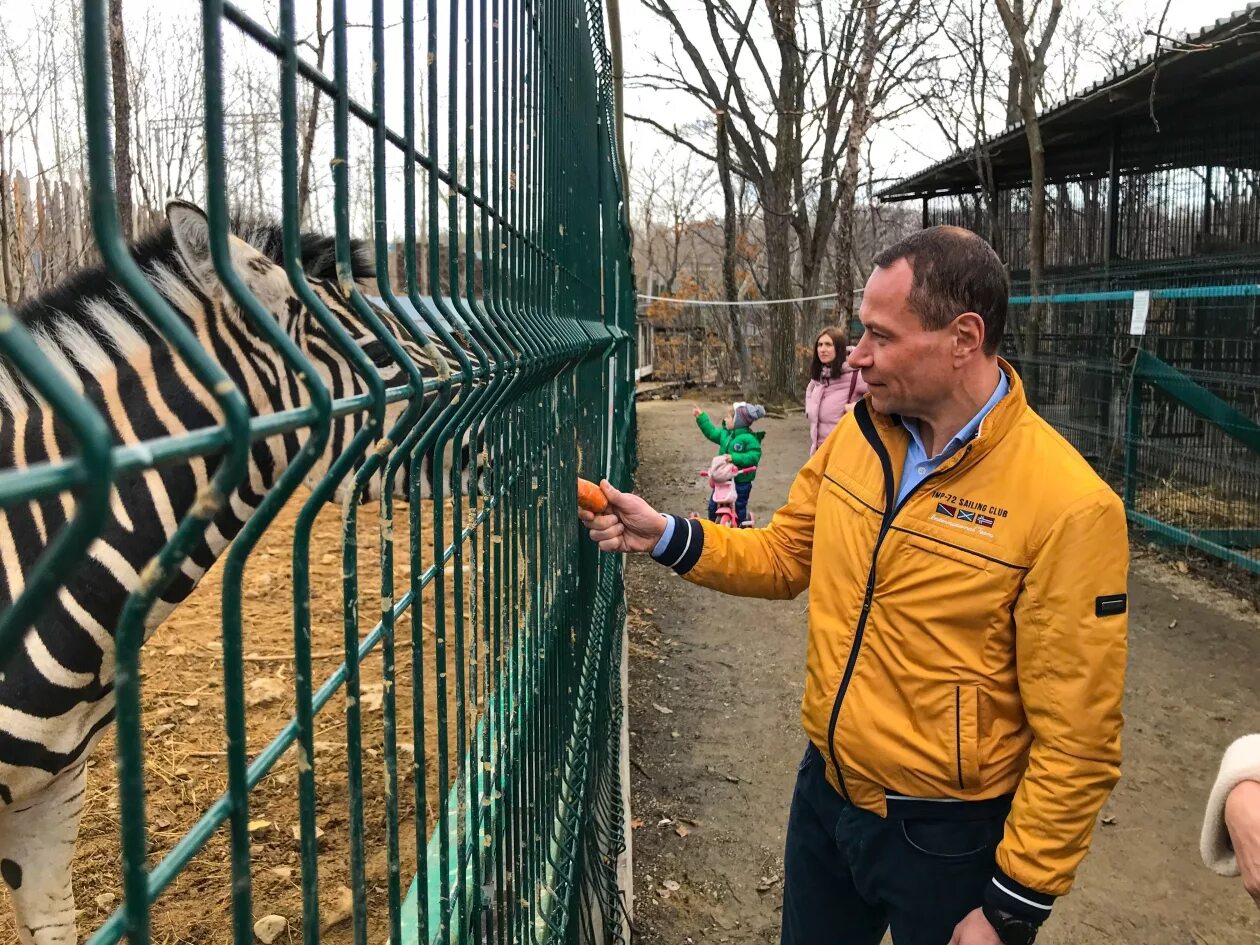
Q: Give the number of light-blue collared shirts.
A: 1